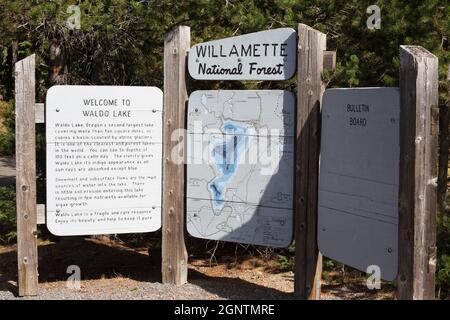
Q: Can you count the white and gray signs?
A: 4